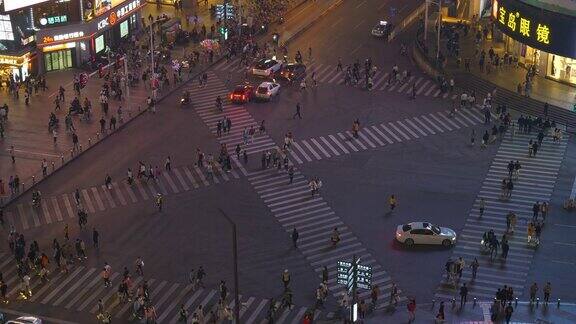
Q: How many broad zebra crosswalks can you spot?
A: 5